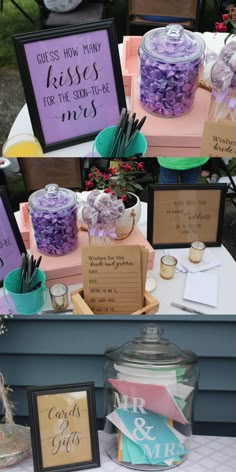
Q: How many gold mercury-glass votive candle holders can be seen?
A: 3